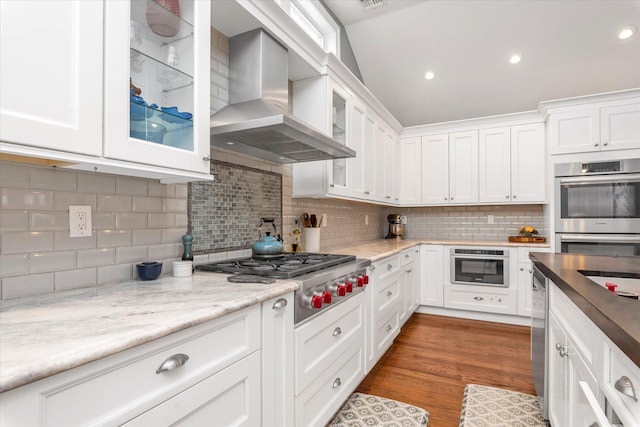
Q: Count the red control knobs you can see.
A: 6